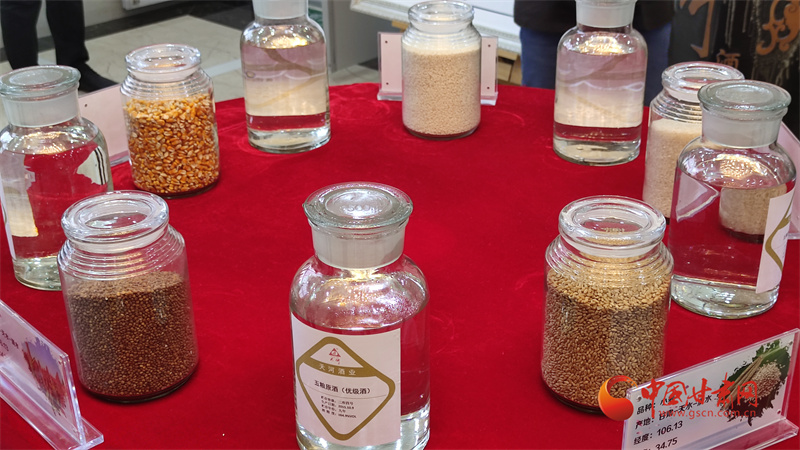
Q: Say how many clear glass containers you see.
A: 10